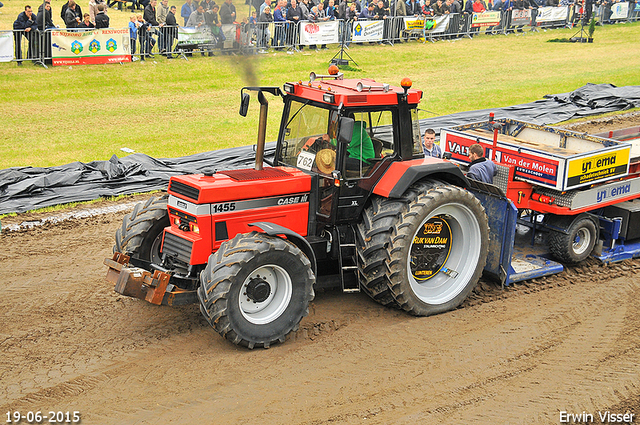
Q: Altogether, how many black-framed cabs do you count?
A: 1